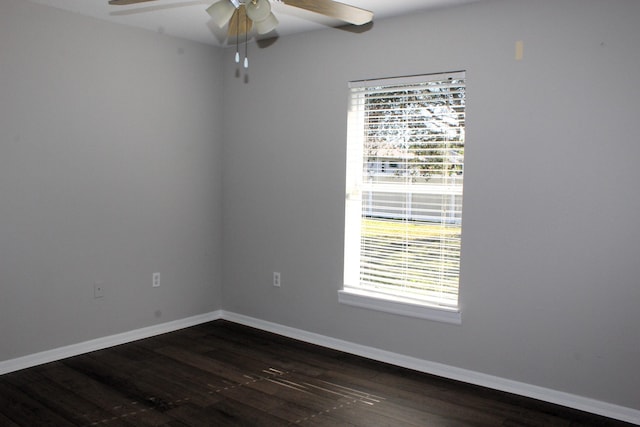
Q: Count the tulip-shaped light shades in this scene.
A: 3